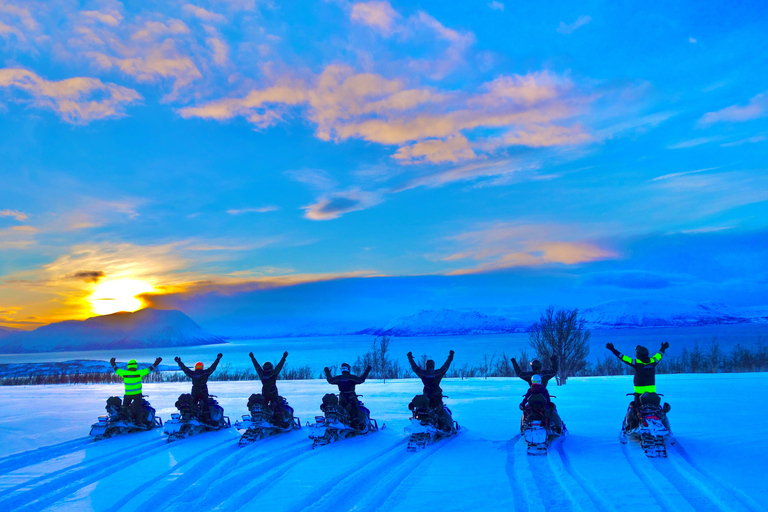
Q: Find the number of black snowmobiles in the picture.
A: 7